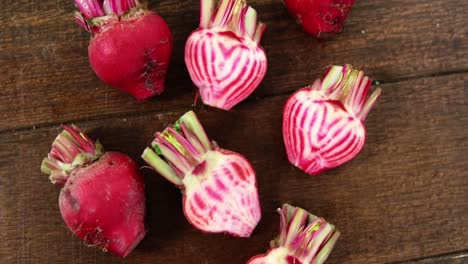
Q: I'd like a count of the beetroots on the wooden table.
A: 7